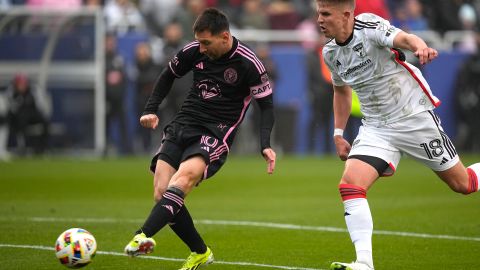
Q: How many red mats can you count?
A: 0